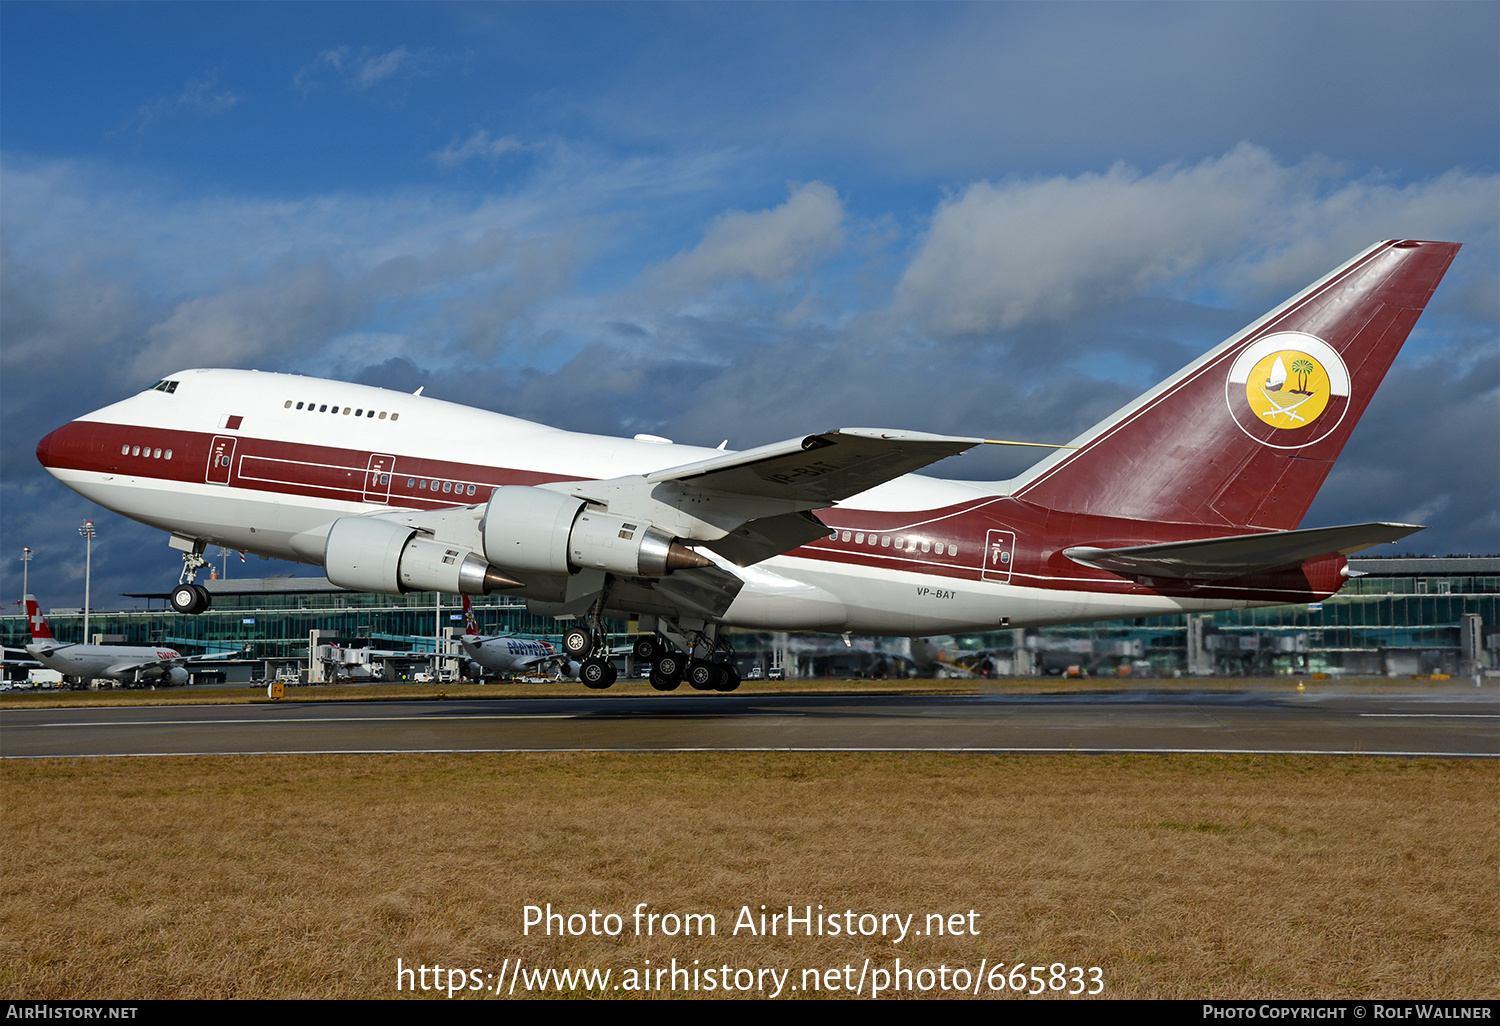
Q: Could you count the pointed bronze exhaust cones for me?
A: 2